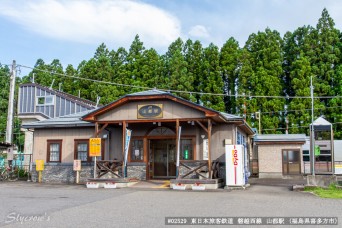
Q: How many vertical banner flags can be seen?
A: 2